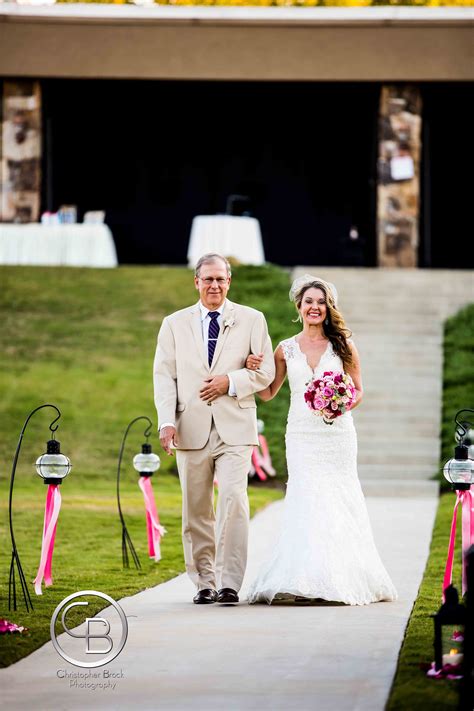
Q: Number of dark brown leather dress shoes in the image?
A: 2